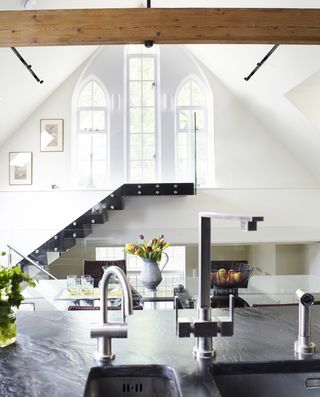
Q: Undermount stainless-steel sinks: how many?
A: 2